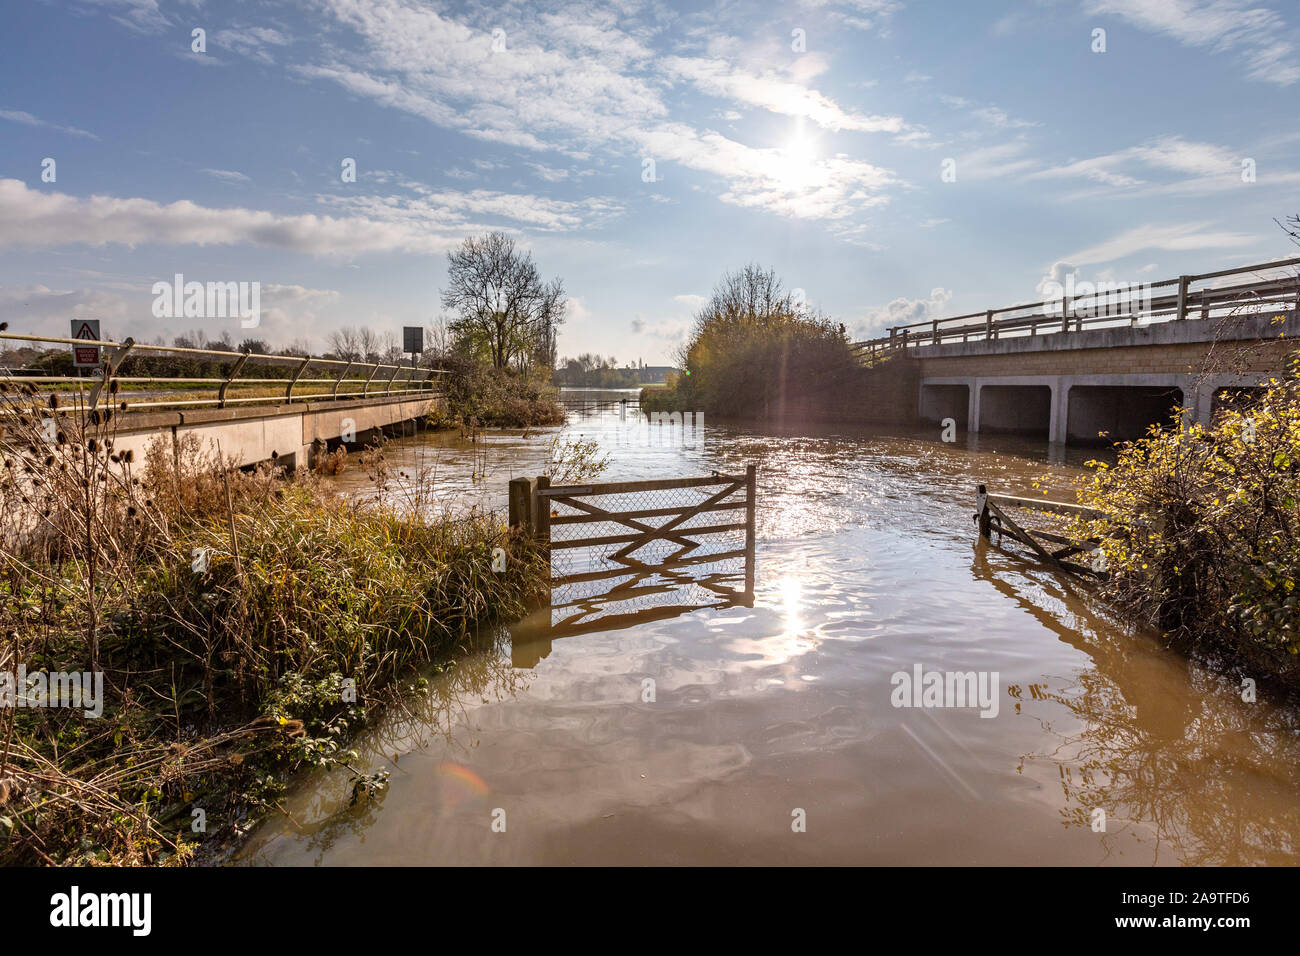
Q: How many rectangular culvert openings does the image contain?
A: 4